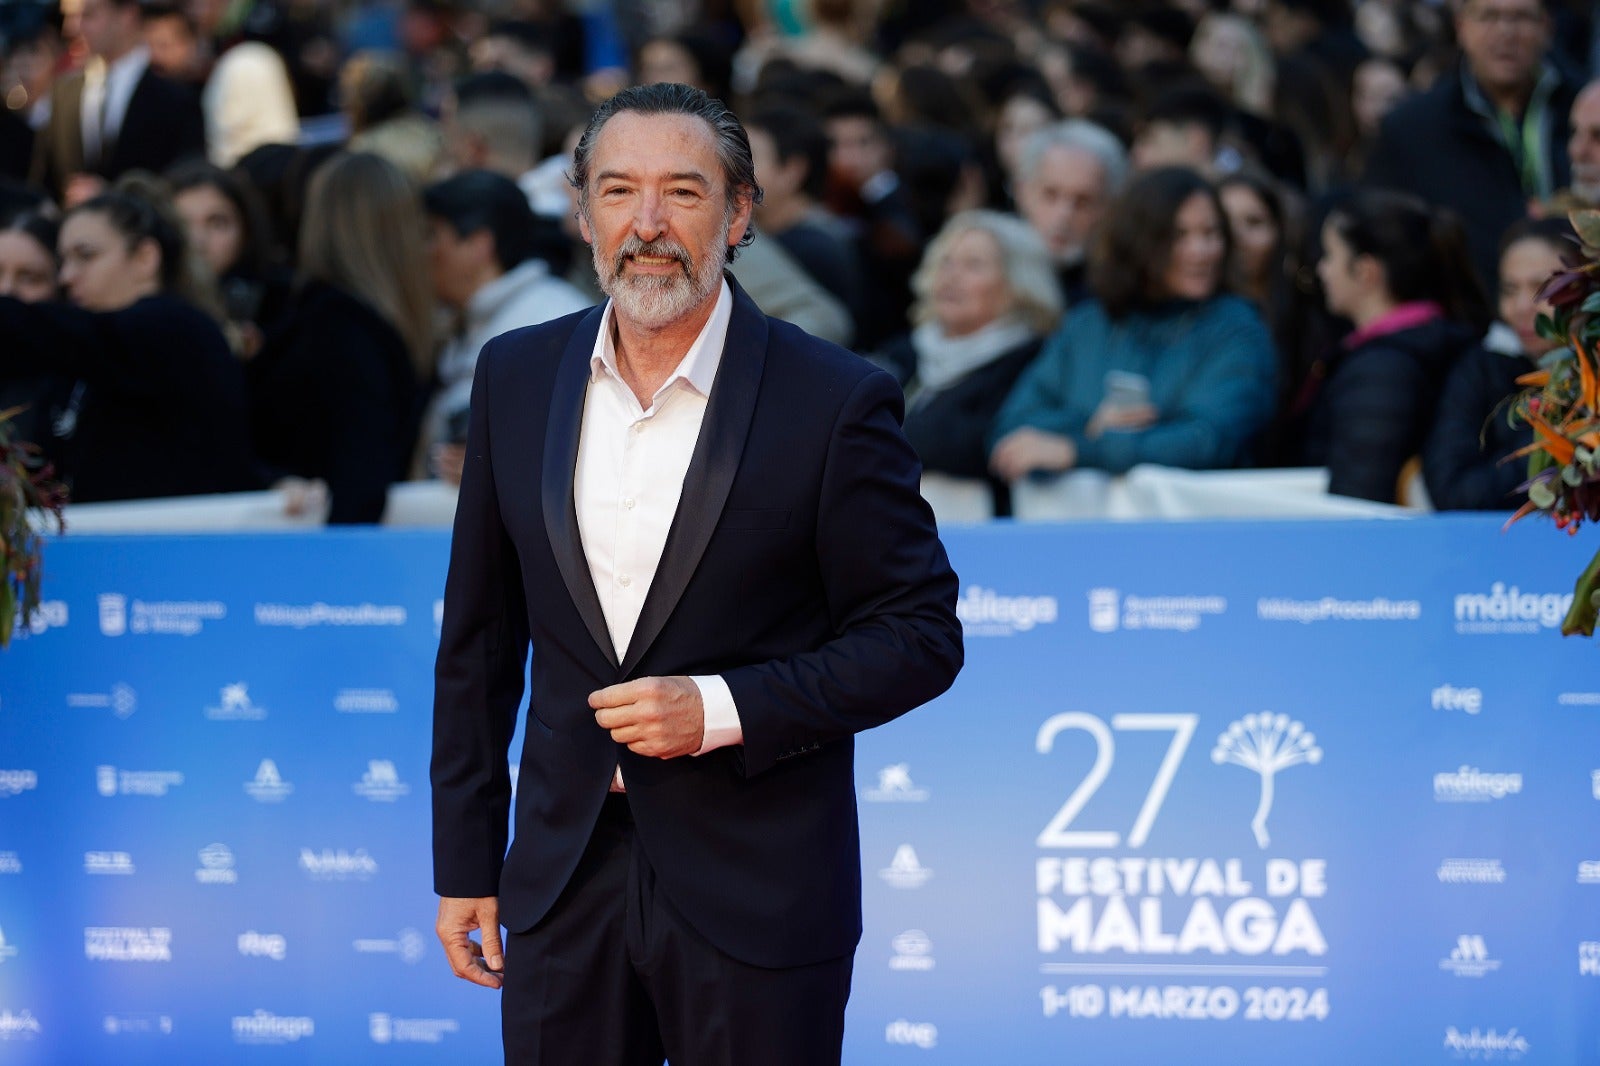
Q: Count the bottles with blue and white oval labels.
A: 0